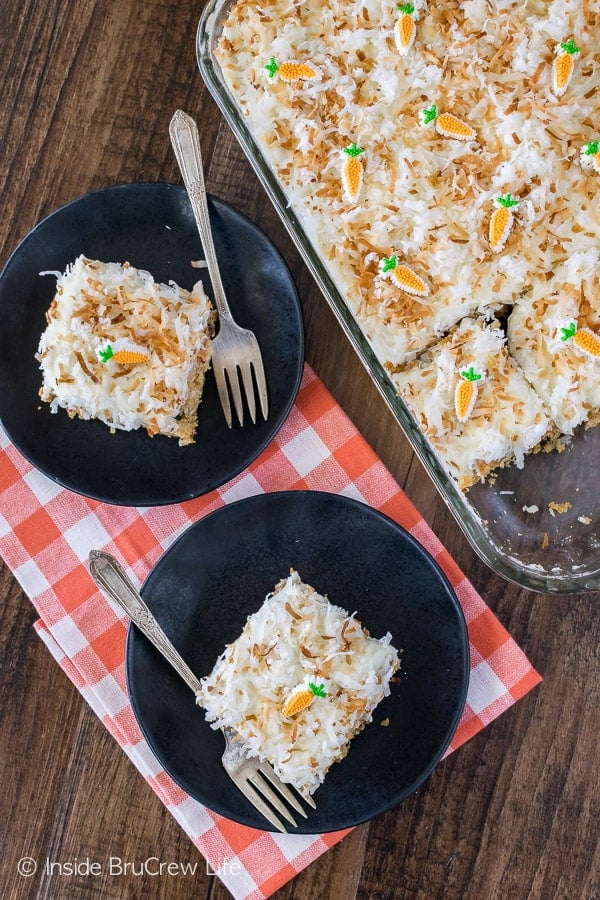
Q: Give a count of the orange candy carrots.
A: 12